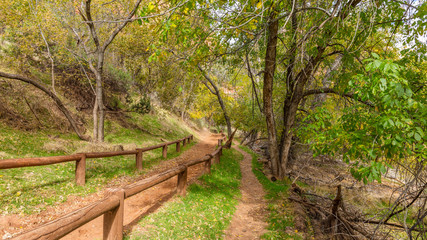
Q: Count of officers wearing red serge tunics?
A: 0